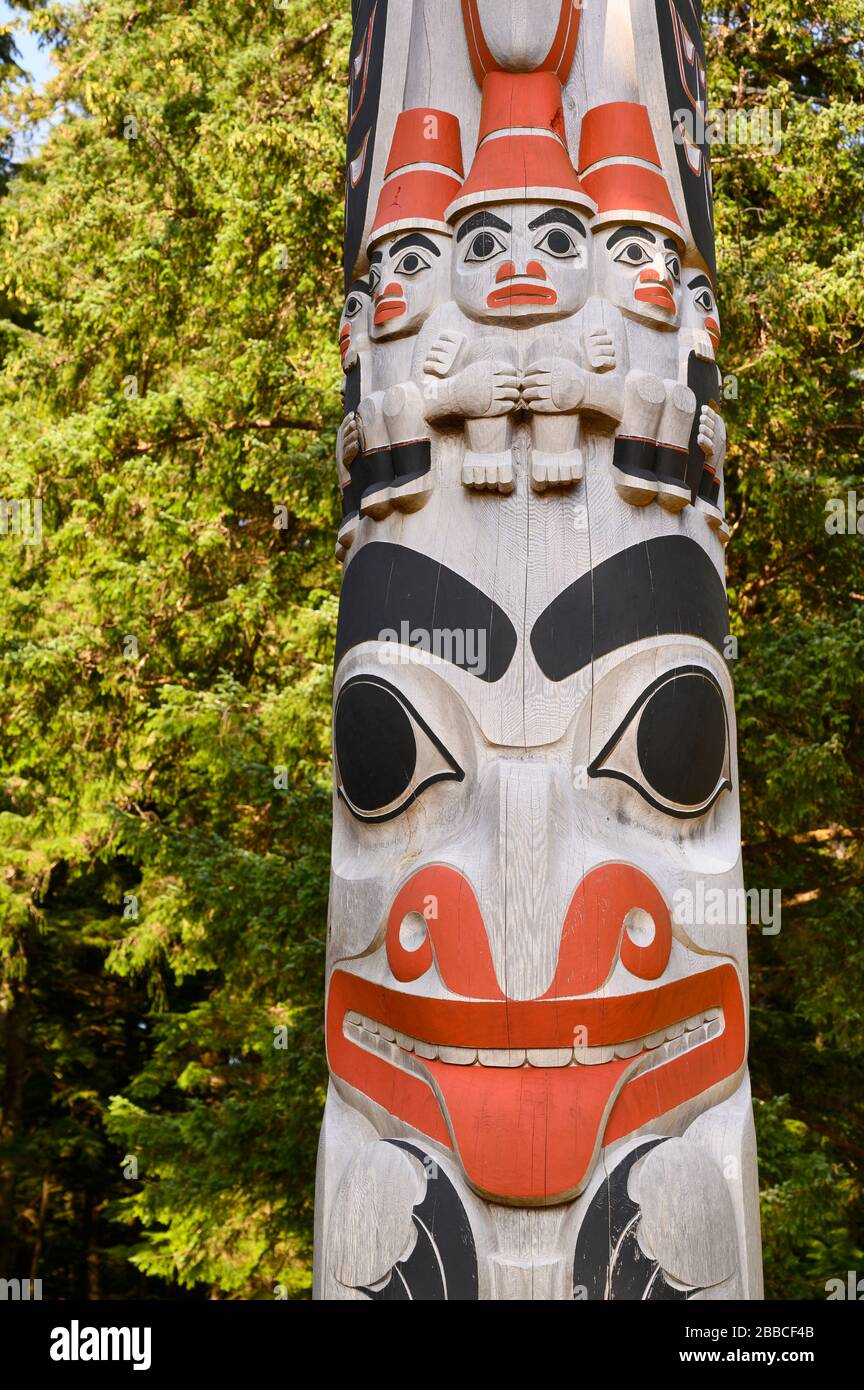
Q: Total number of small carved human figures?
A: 5